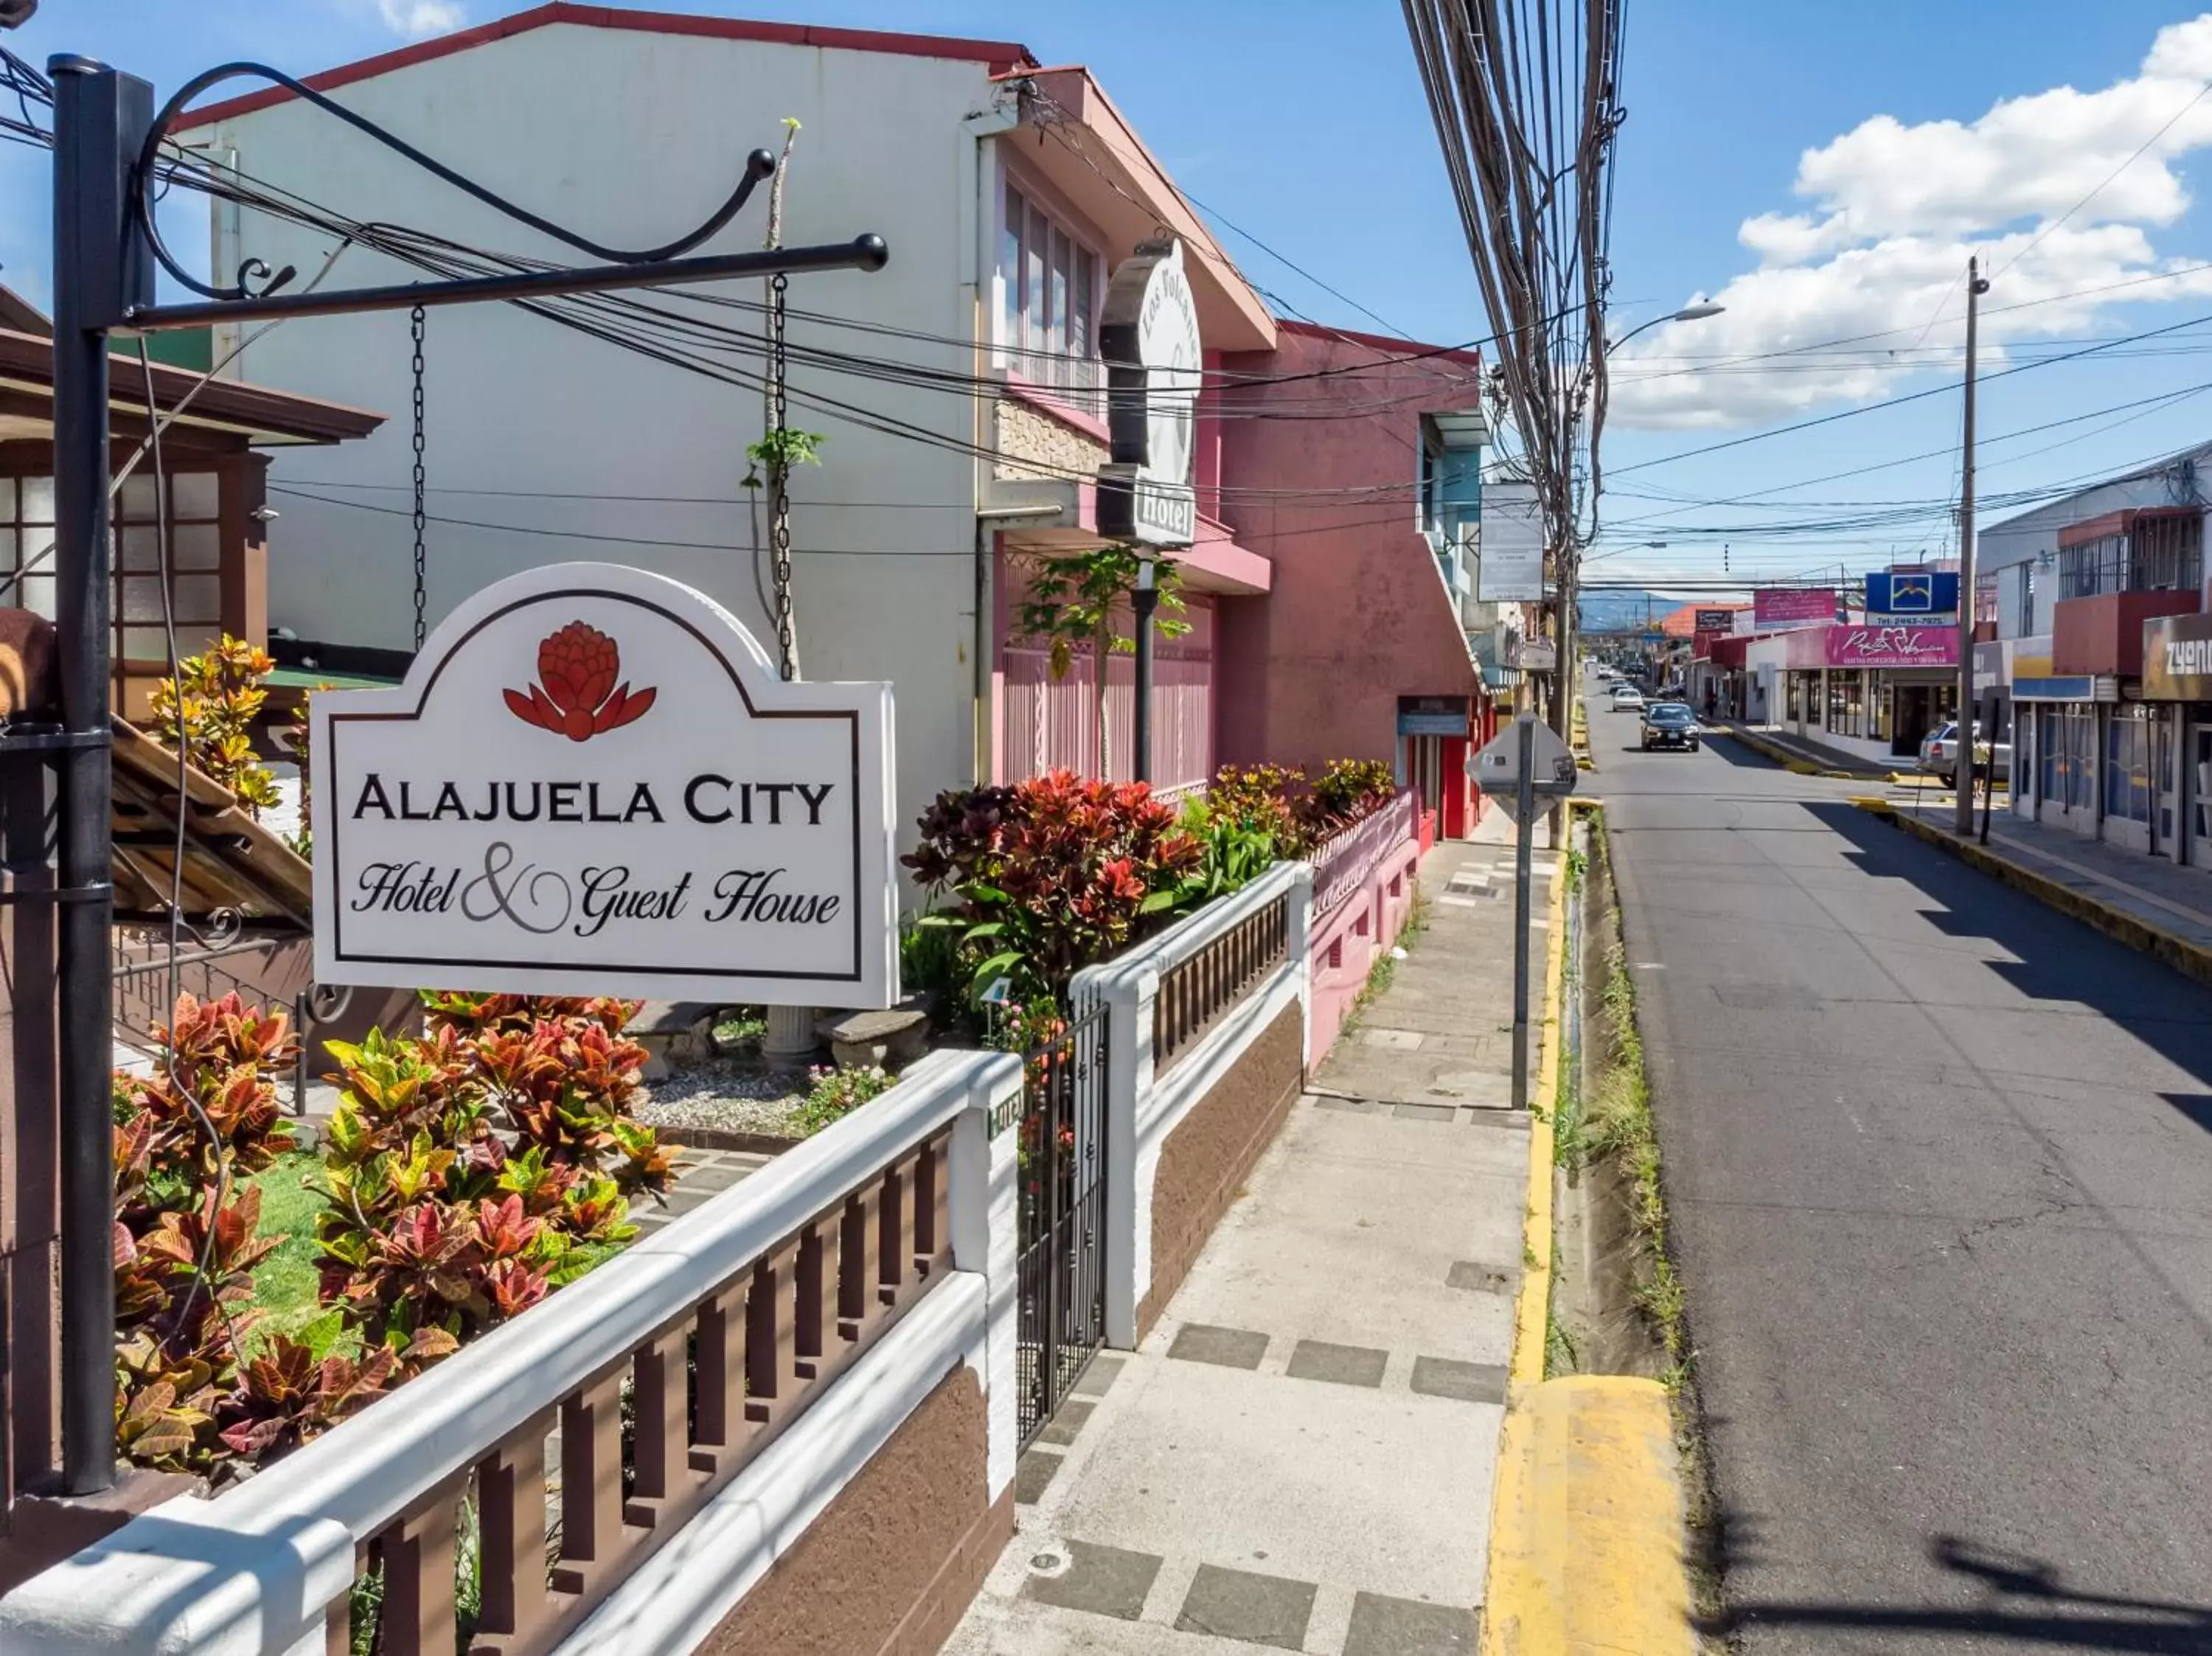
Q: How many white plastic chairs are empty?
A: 0